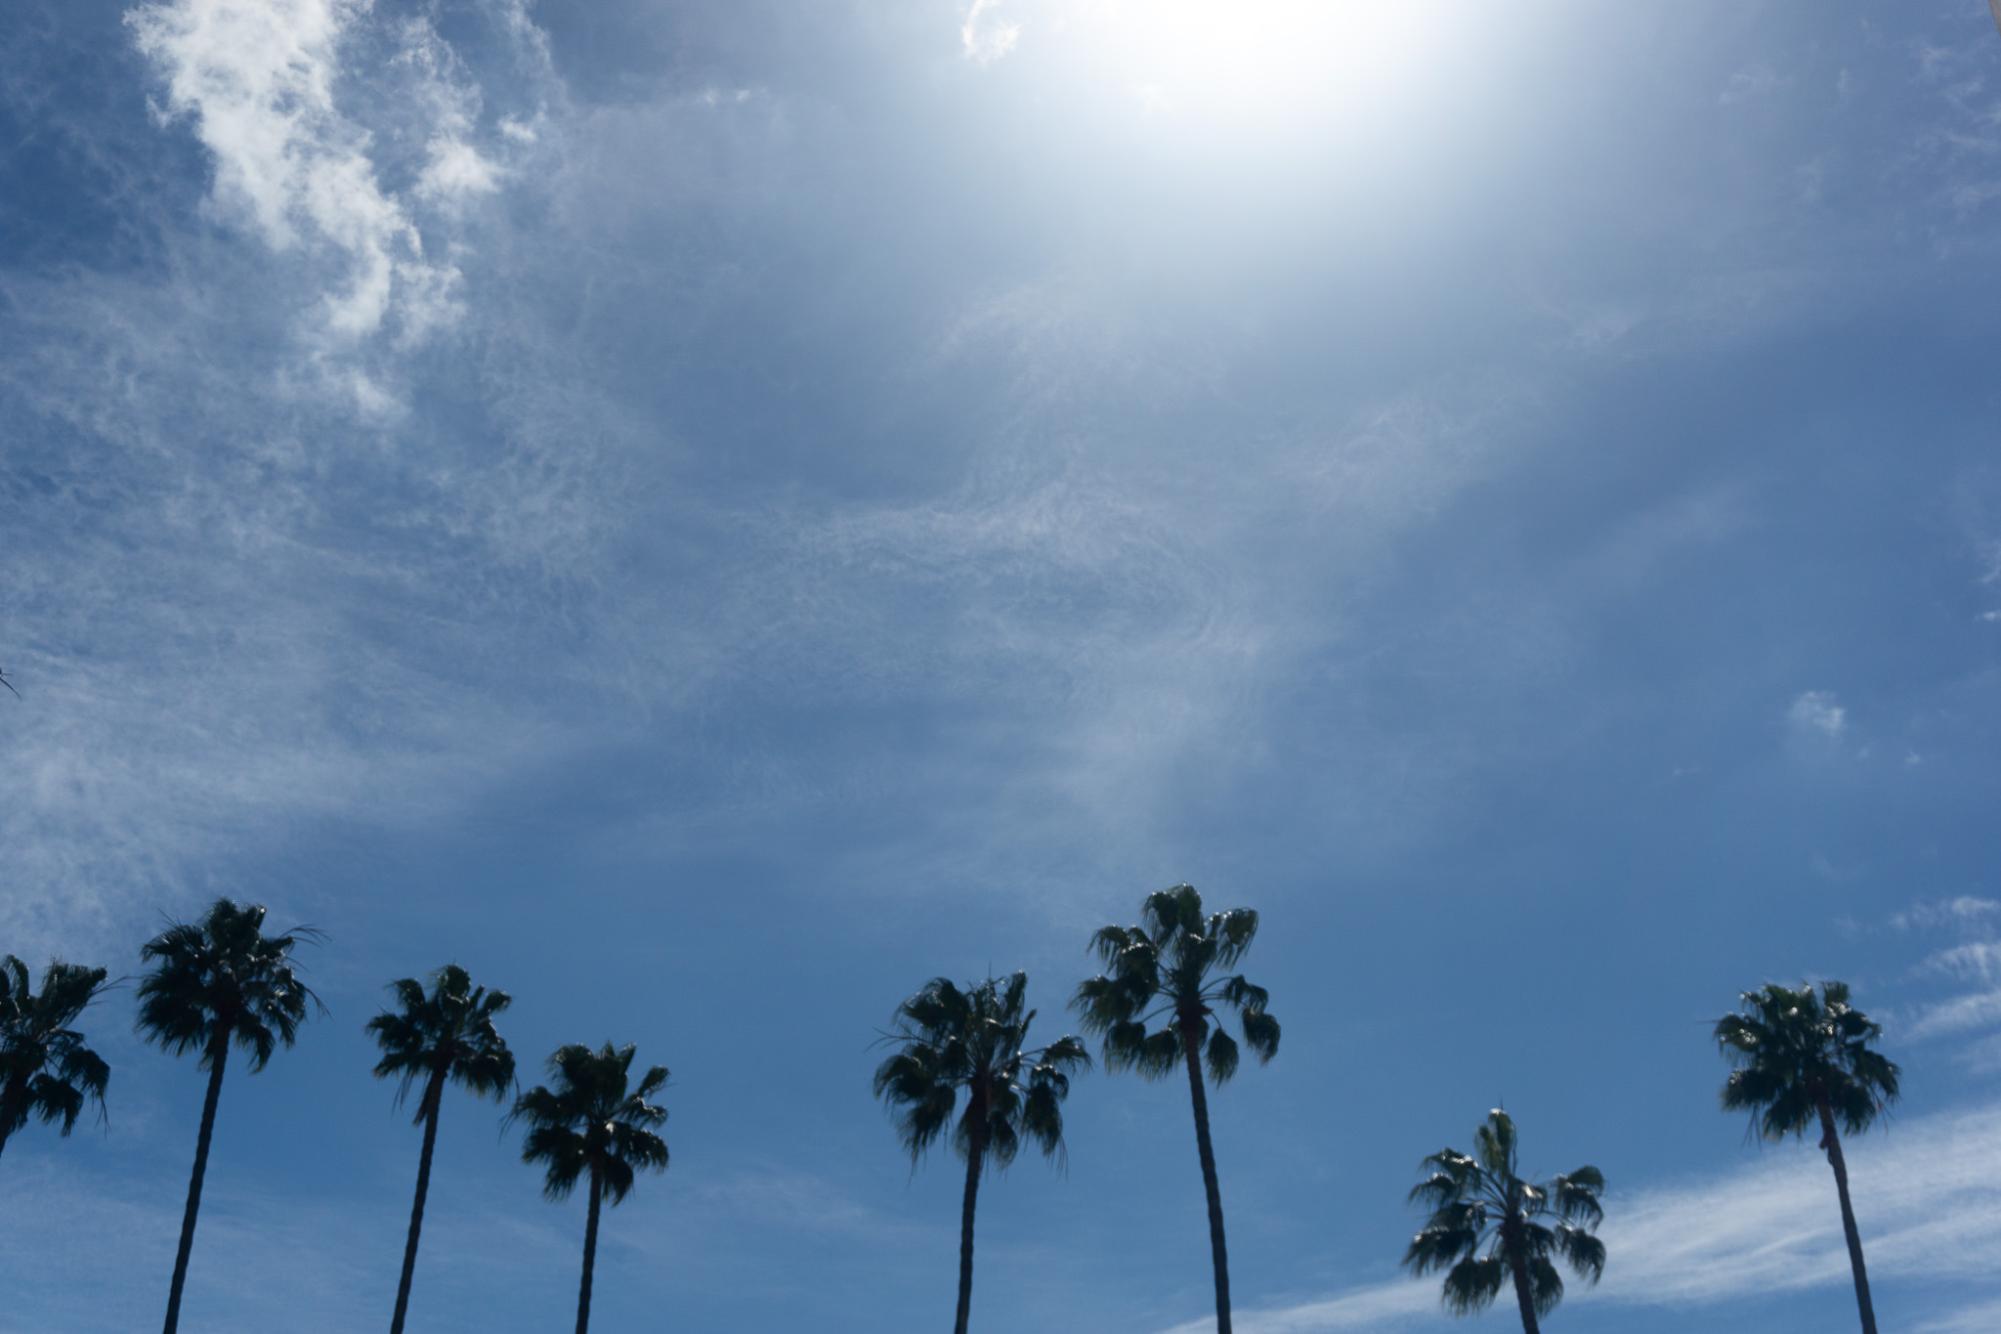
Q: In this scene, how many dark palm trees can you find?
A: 8